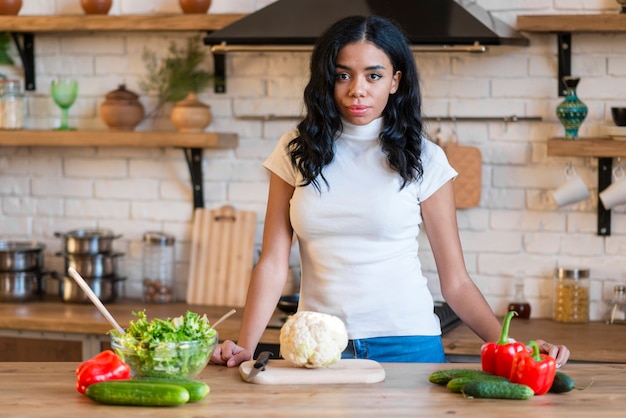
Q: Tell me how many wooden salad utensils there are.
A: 2